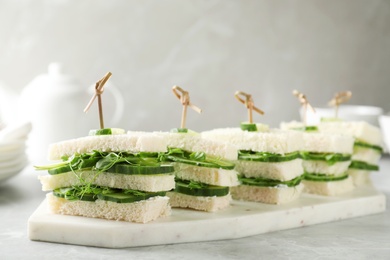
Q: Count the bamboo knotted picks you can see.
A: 5